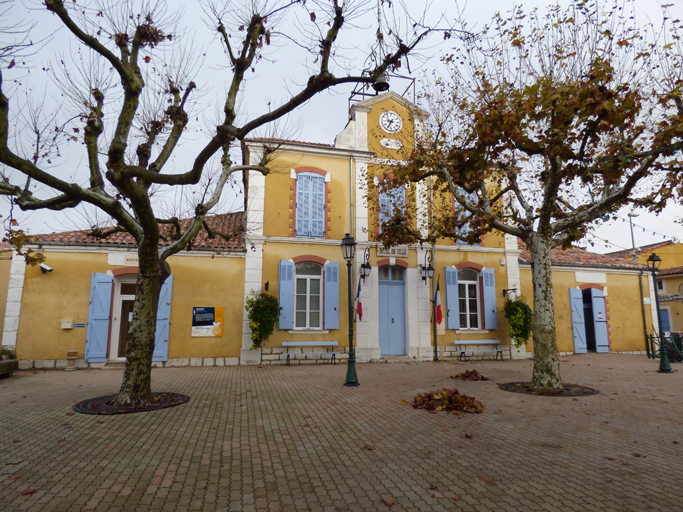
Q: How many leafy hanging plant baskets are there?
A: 2